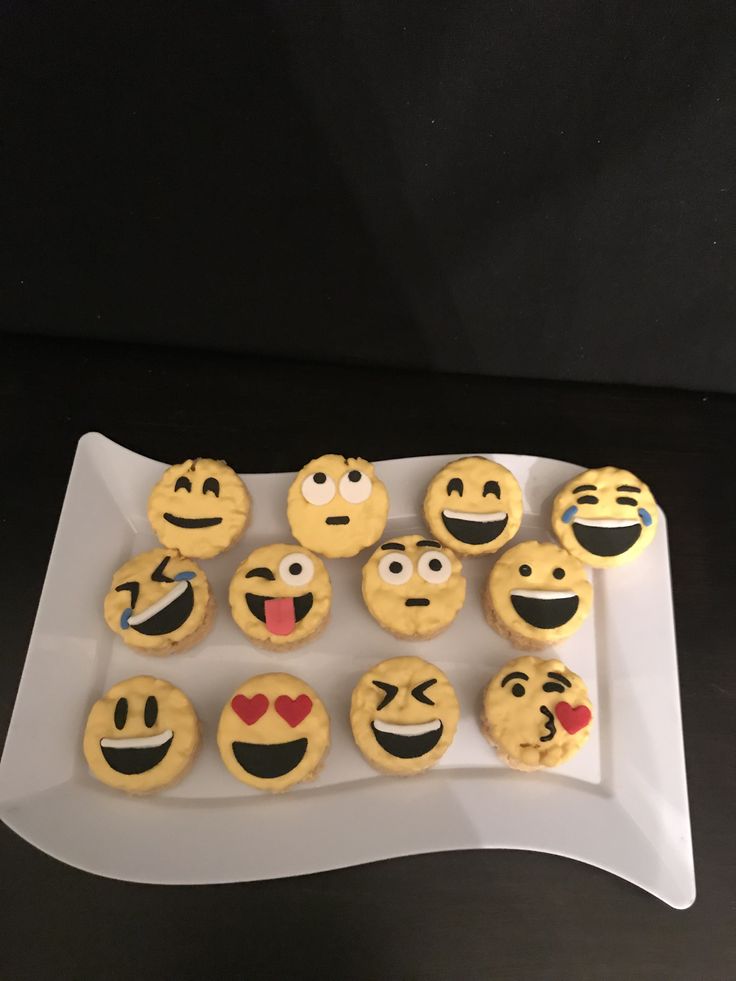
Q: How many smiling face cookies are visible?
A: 9